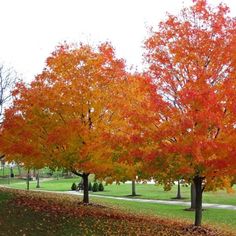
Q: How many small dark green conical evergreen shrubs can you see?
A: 4